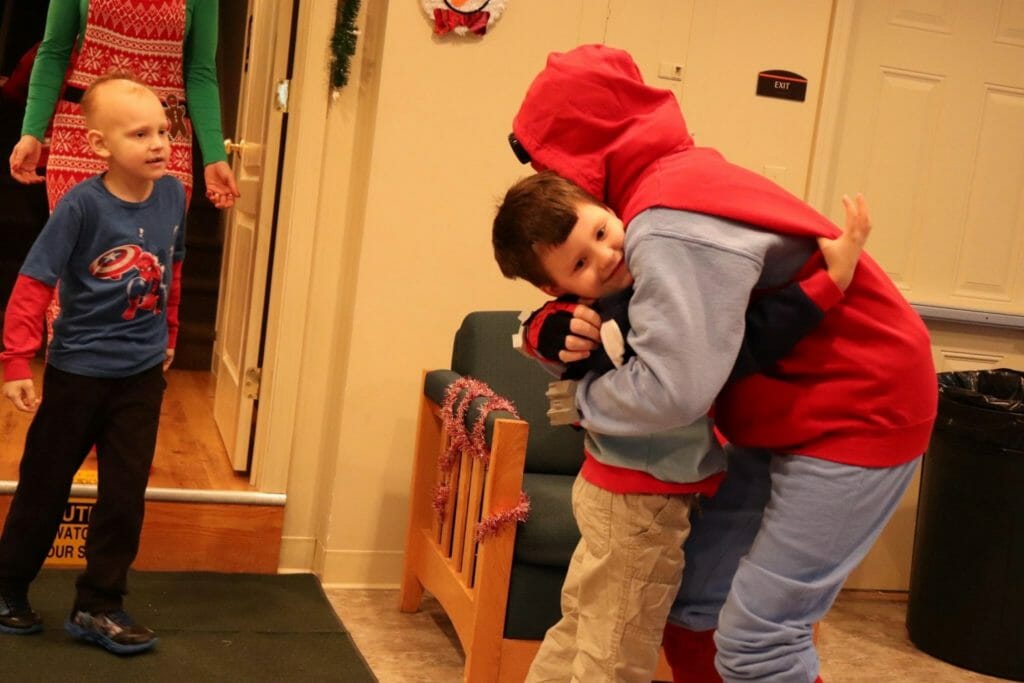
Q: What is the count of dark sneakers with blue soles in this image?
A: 2